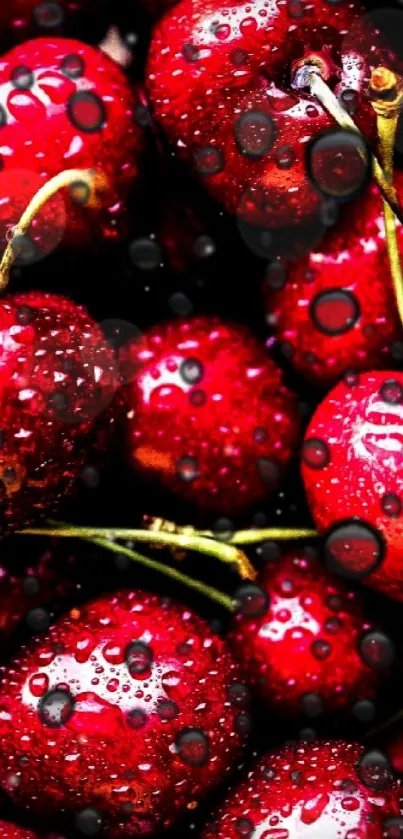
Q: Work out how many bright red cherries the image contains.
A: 9